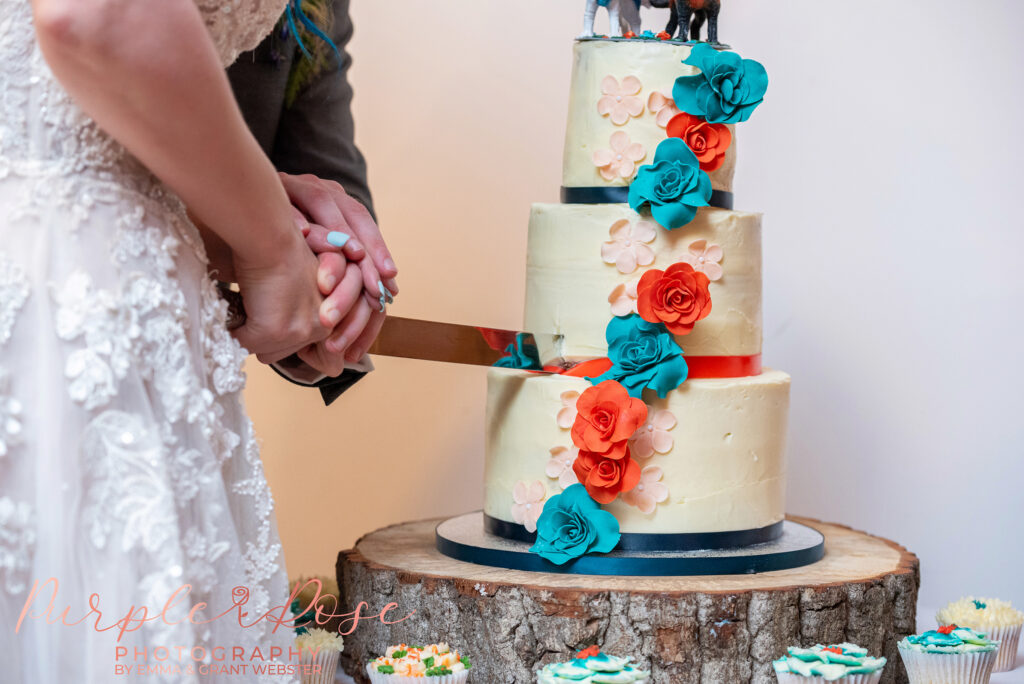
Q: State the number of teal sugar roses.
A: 4